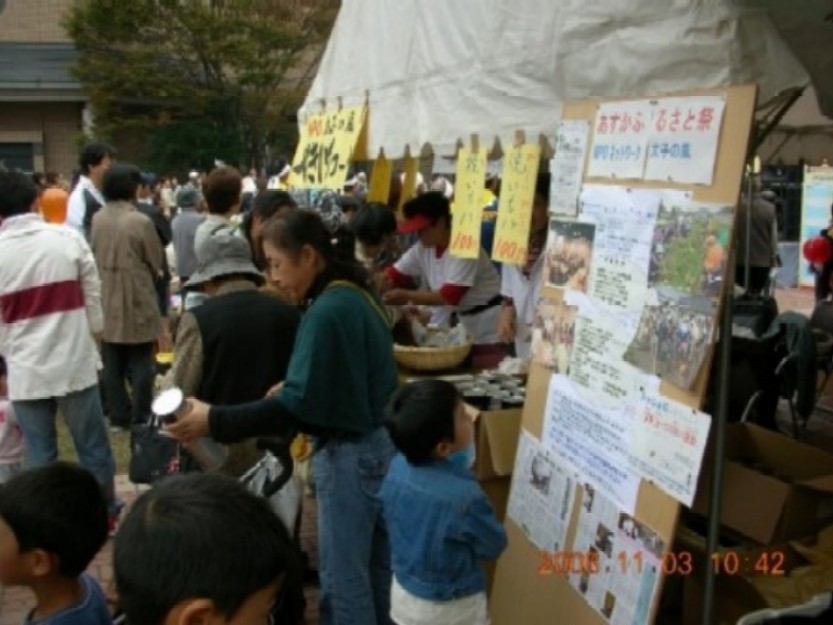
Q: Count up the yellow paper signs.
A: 5